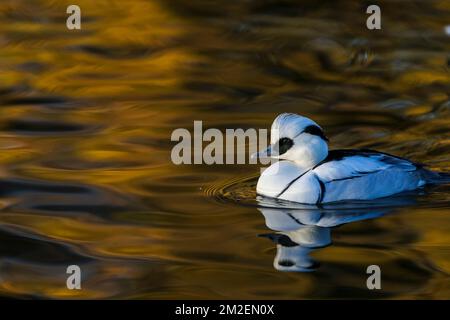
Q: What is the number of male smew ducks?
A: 1